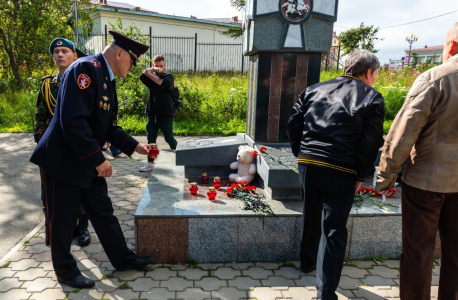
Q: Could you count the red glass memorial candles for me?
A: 5